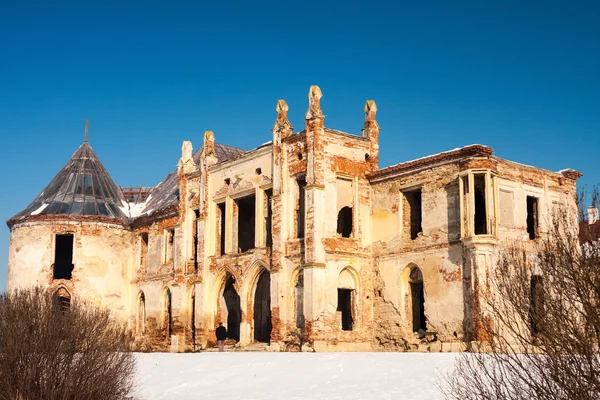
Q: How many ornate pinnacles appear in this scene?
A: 5